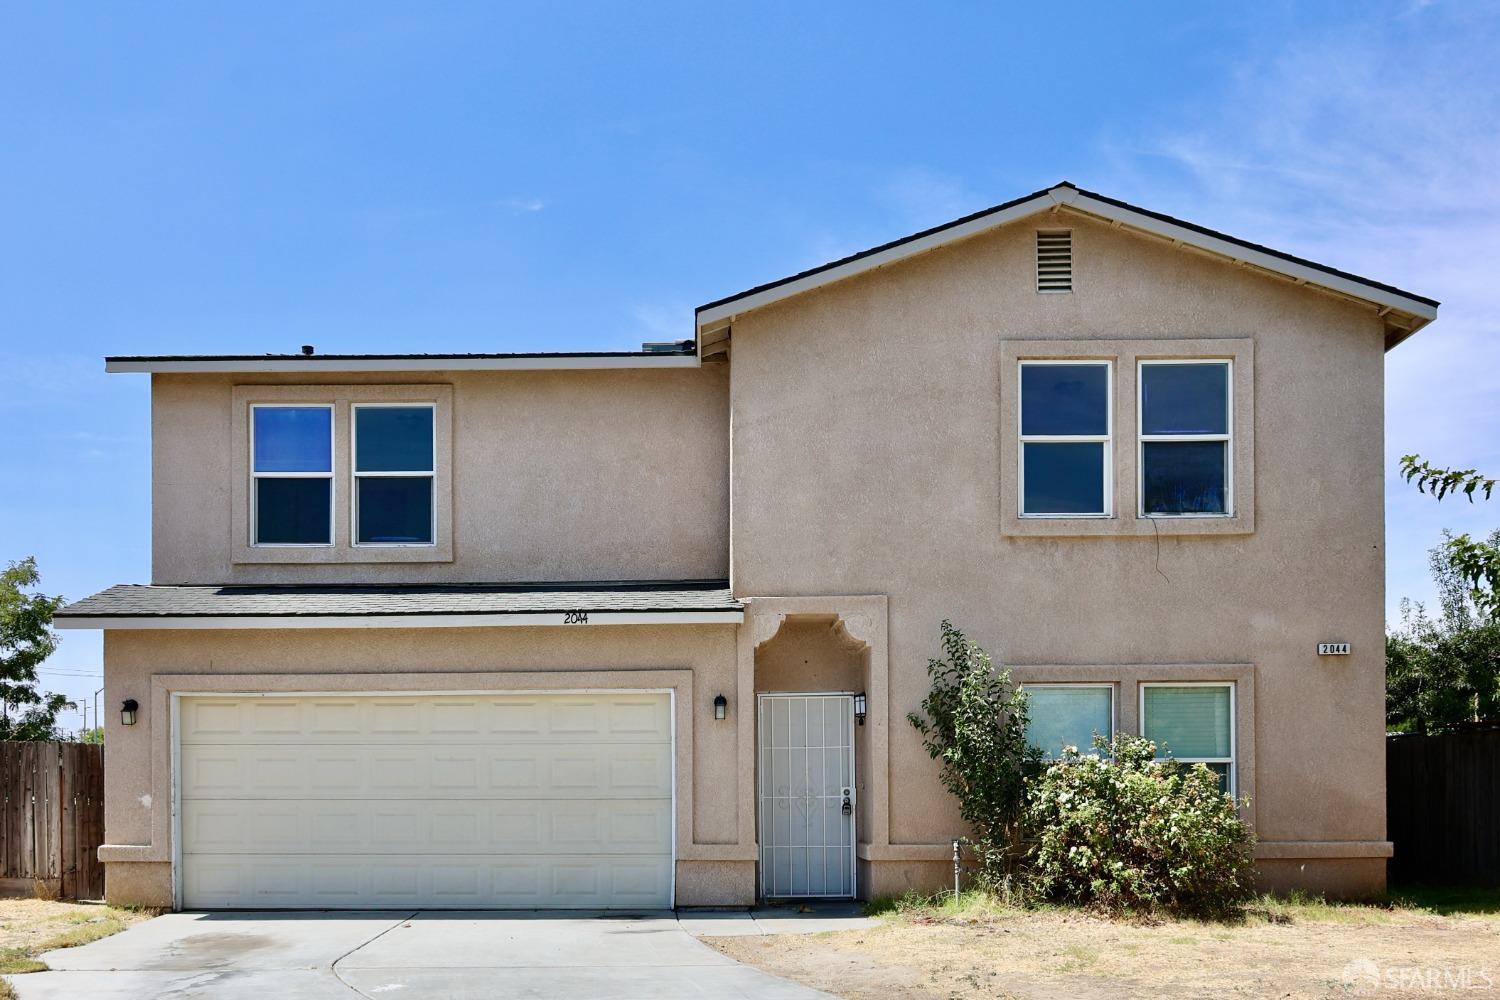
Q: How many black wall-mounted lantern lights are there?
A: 3